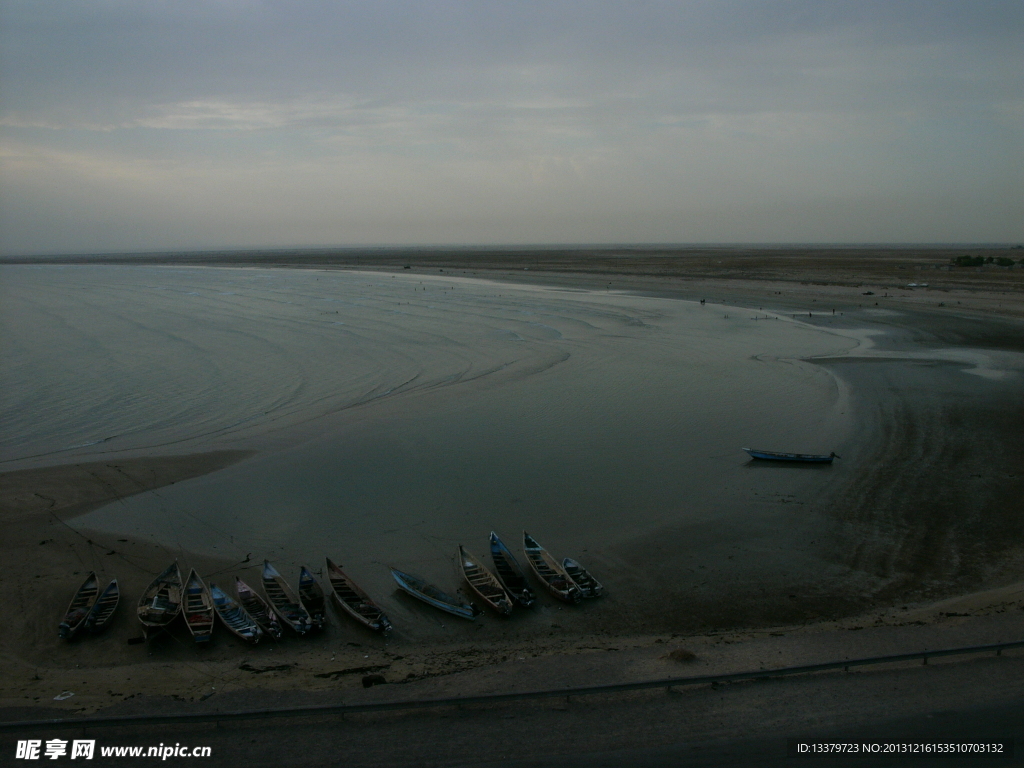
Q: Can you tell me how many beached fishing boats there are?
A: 14